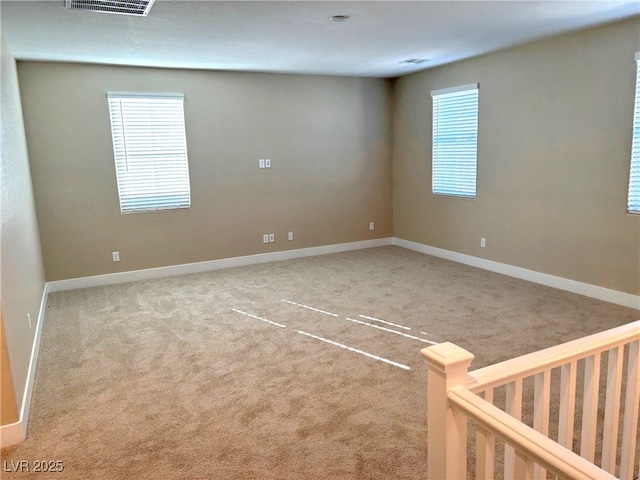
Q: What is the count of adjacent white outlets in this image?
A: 4